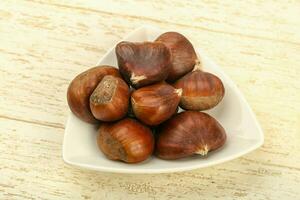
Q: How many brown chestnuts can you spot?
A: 8